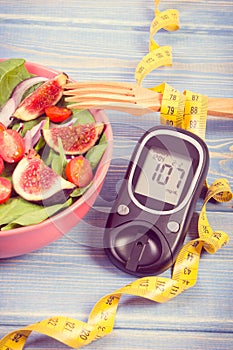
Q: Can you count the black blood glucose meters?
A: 1